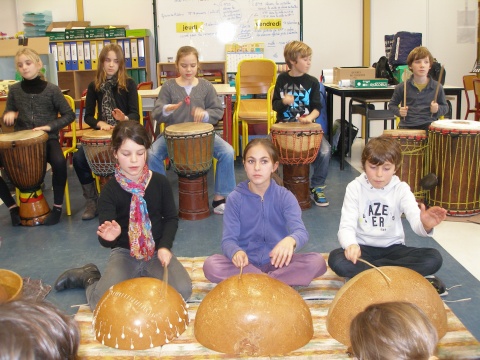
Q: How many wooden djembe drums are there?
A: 4